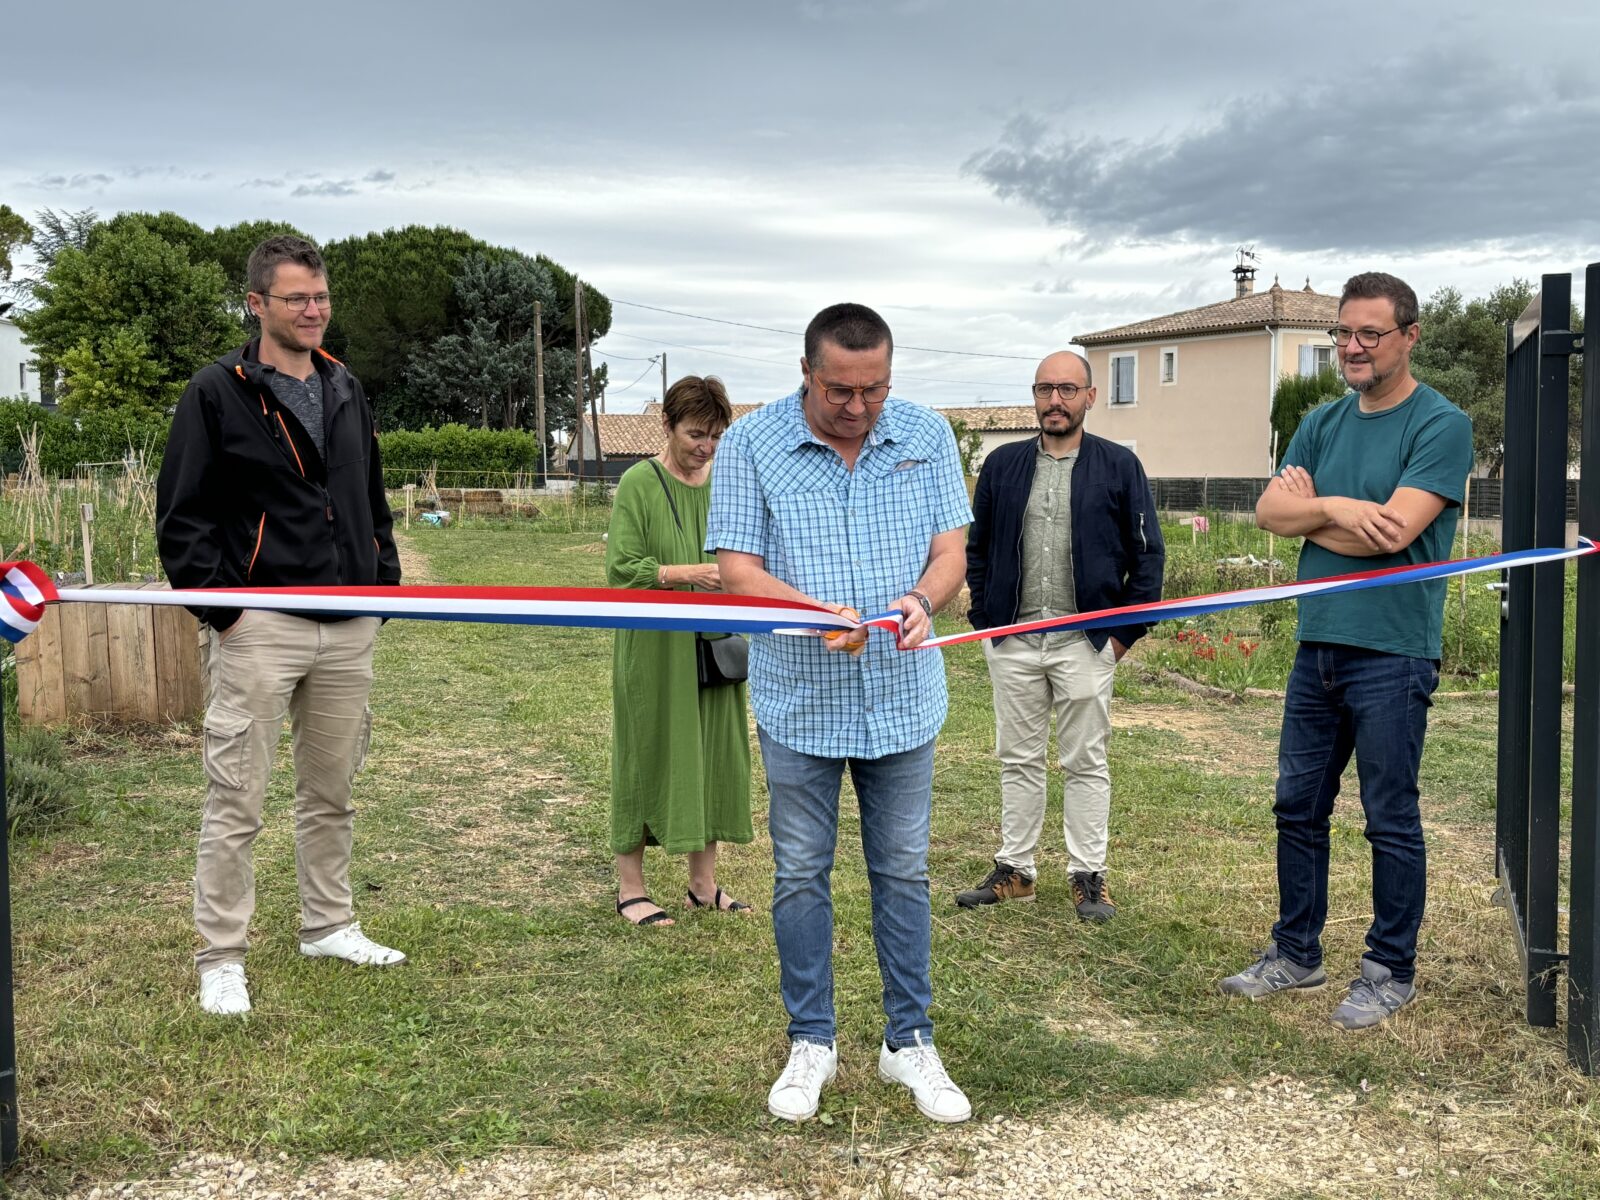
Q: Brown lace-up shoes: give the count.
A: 2